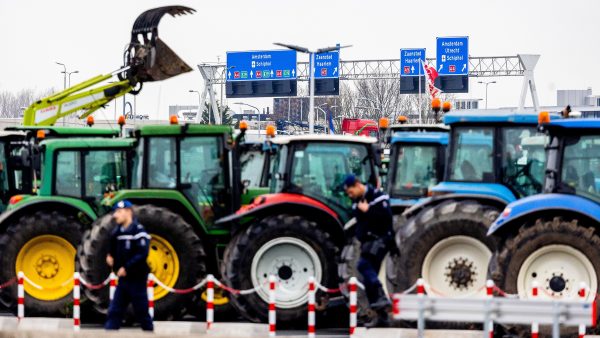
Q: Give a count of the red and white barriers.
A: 12